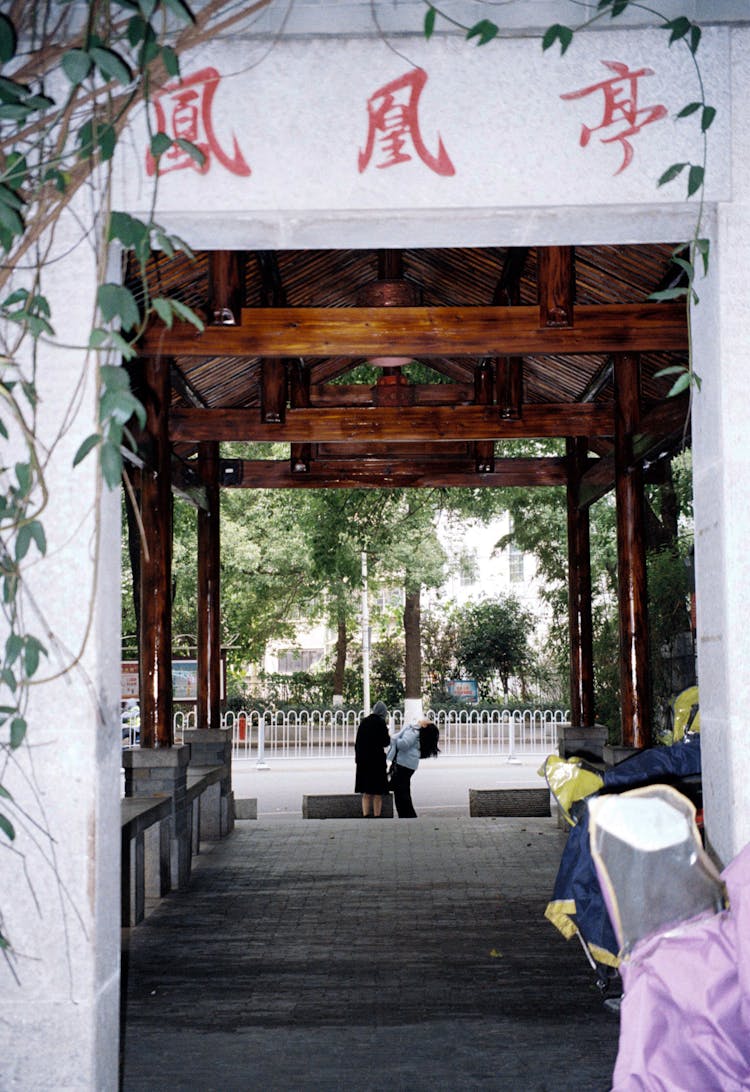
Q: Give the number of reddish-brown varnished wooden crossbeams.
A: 3